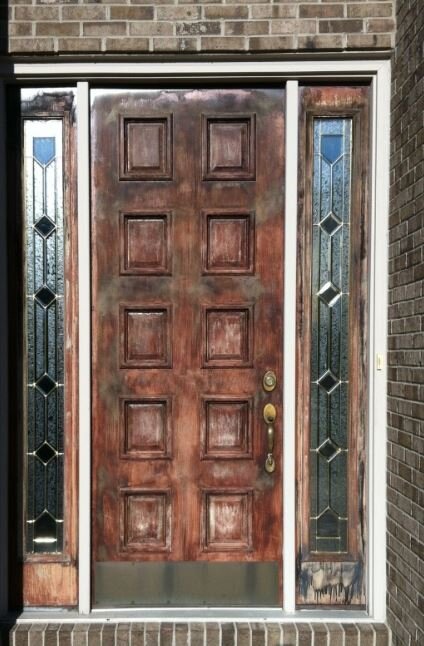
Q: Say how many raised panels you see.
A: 10